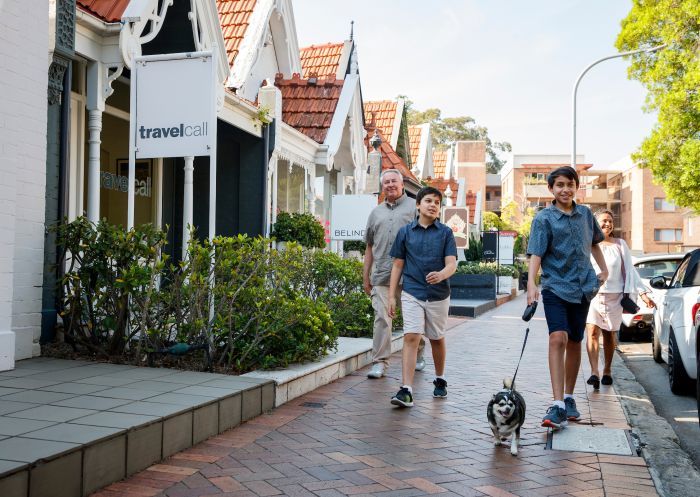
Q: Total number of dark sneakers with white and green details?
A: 2